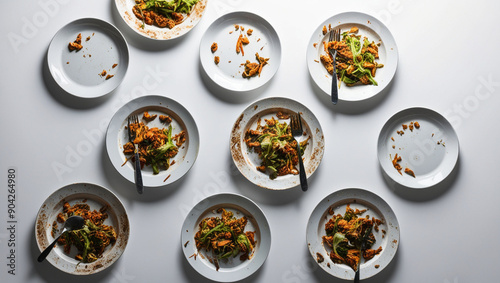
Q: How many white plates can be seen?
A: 10